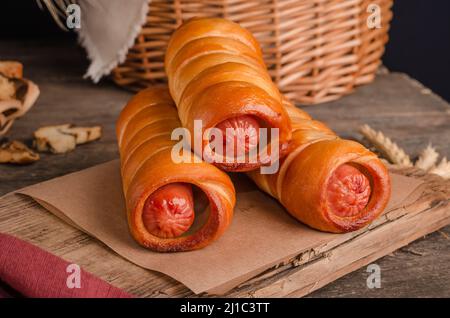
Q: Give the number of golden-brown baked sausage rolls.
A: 3